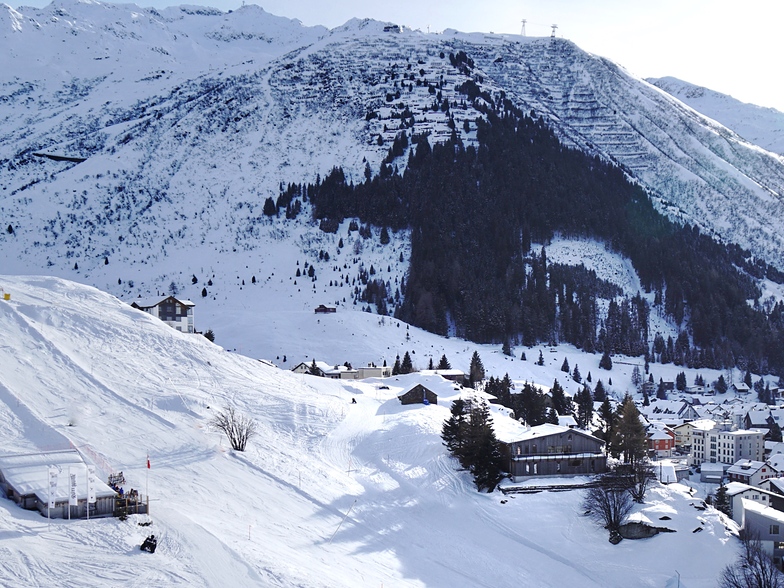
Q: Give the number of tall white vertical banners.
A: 3